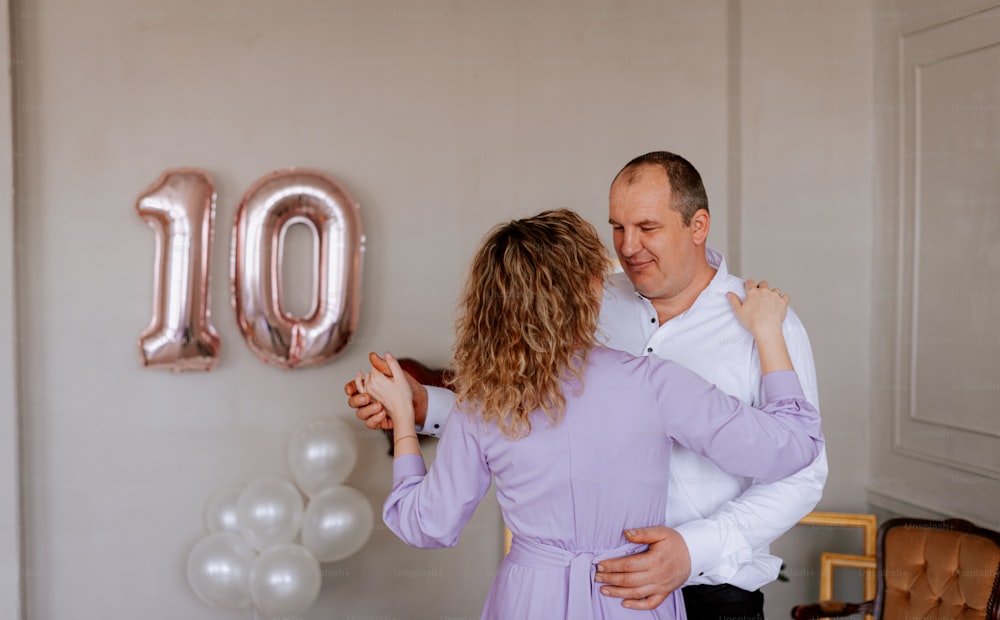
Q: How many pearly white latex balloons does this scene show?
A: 6